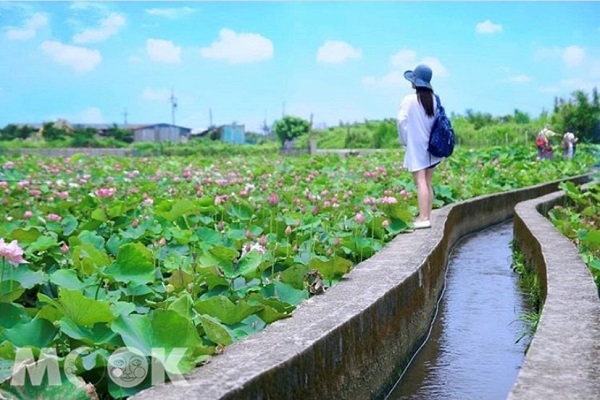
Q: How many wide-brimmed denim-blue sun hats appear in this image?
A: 1